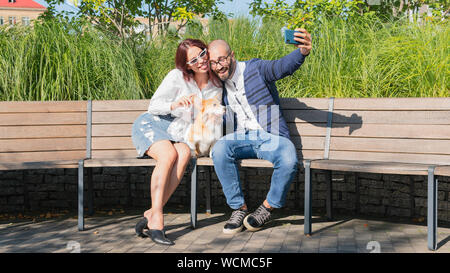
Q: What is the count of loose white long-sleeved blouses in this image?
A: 1